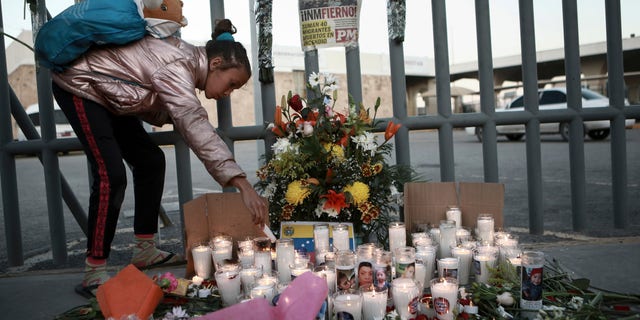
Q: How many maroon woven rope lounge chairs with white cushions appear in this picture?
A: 0